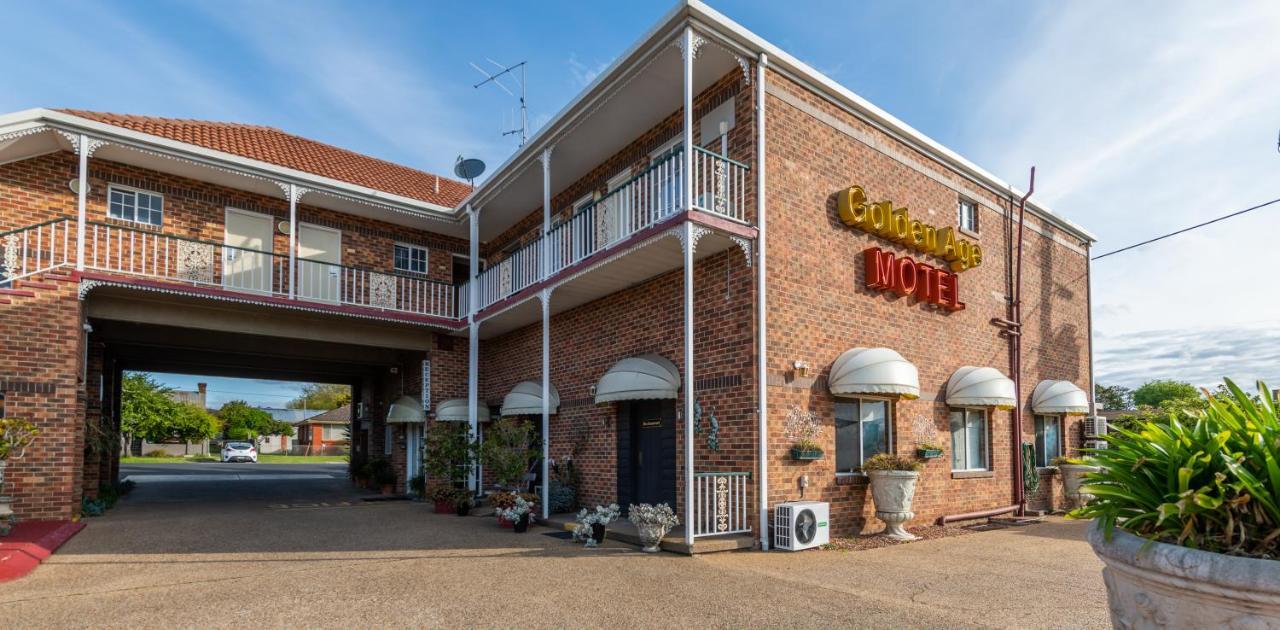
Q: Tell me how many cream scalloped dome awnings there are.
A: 7